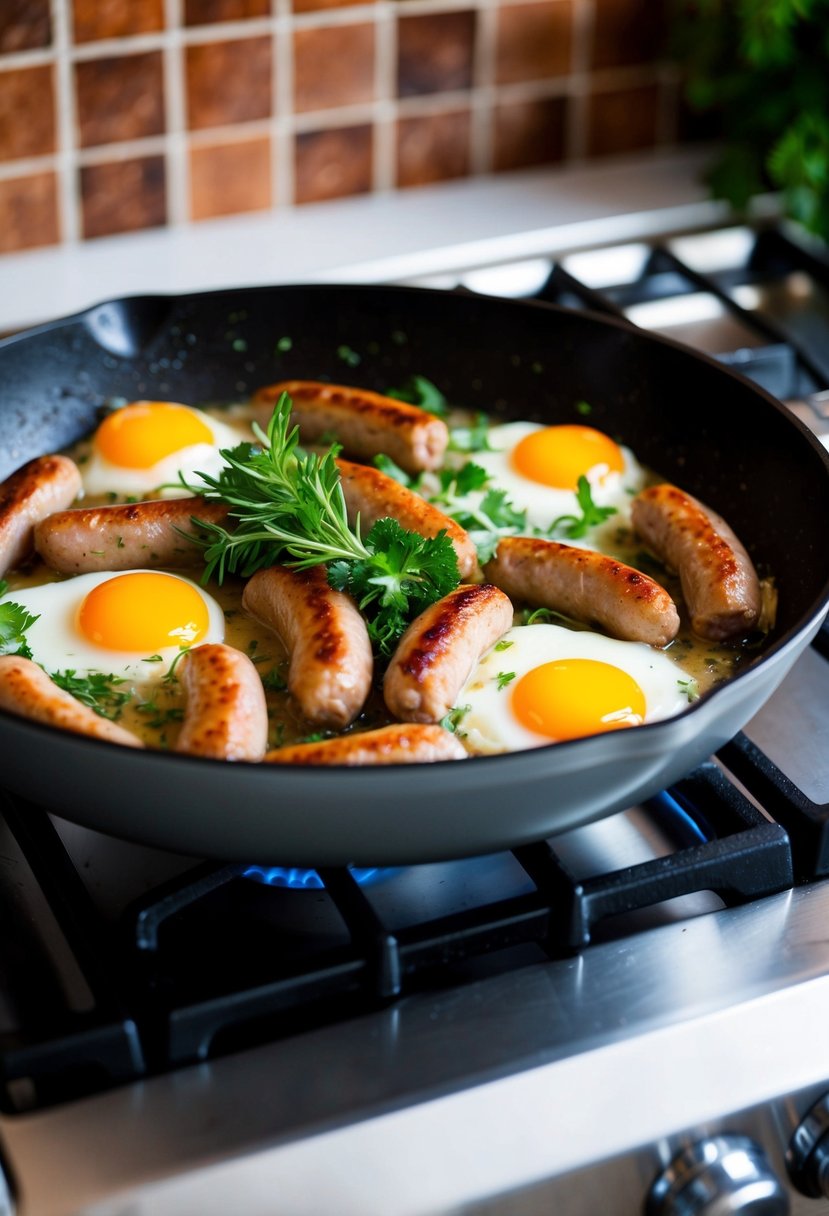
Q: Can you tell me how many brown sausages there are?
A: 11